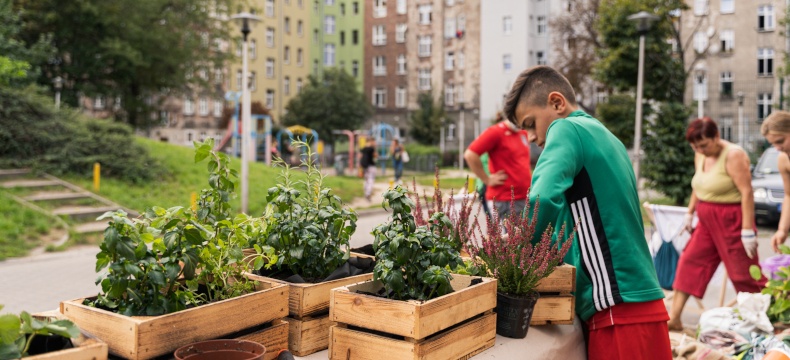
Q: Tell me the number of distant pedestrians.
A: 2